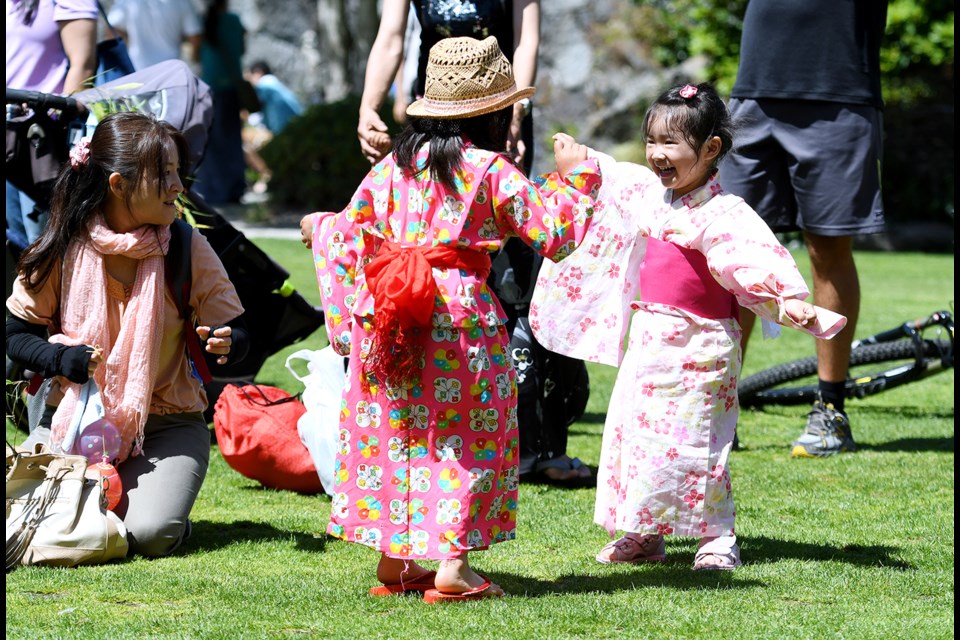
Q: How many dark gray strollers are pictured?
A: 1